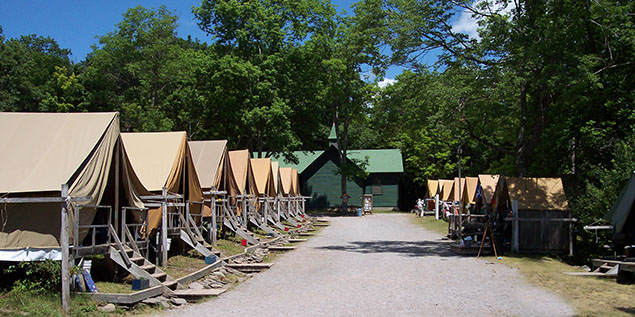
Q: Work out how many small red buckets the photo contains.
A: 5